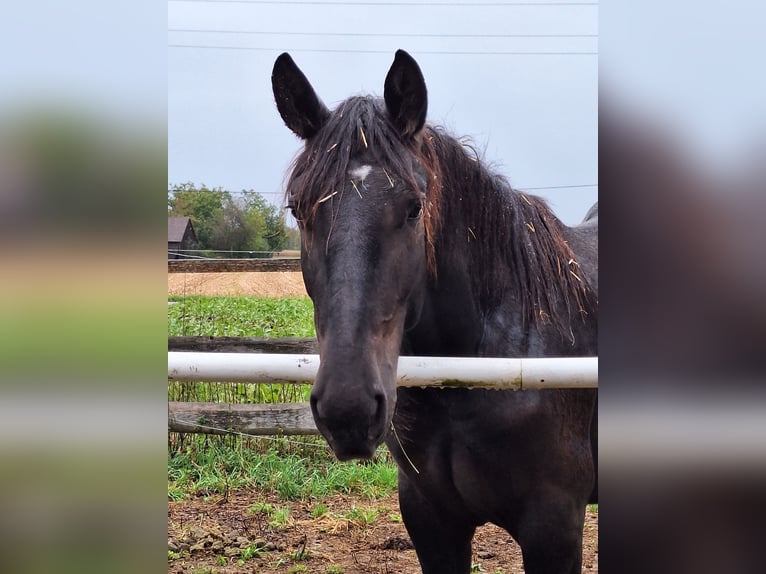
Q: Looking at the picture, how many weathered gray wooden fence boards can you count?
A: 3